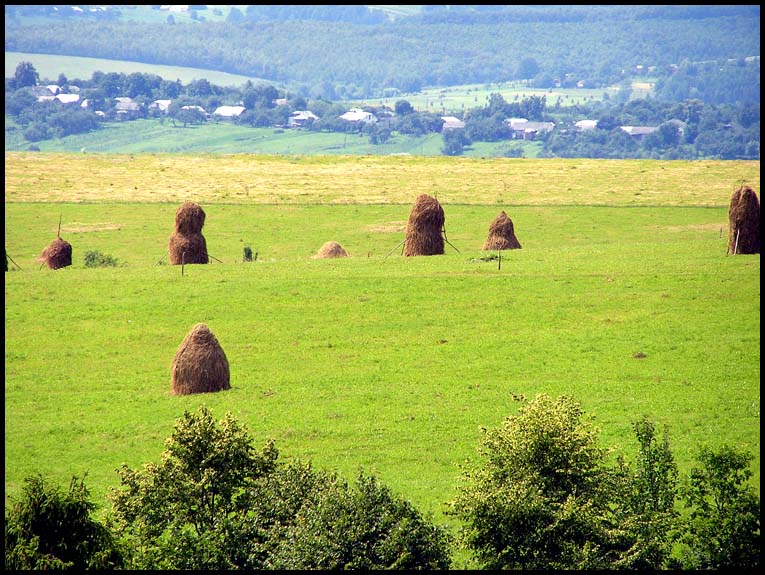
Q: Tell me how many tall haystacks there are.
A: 3